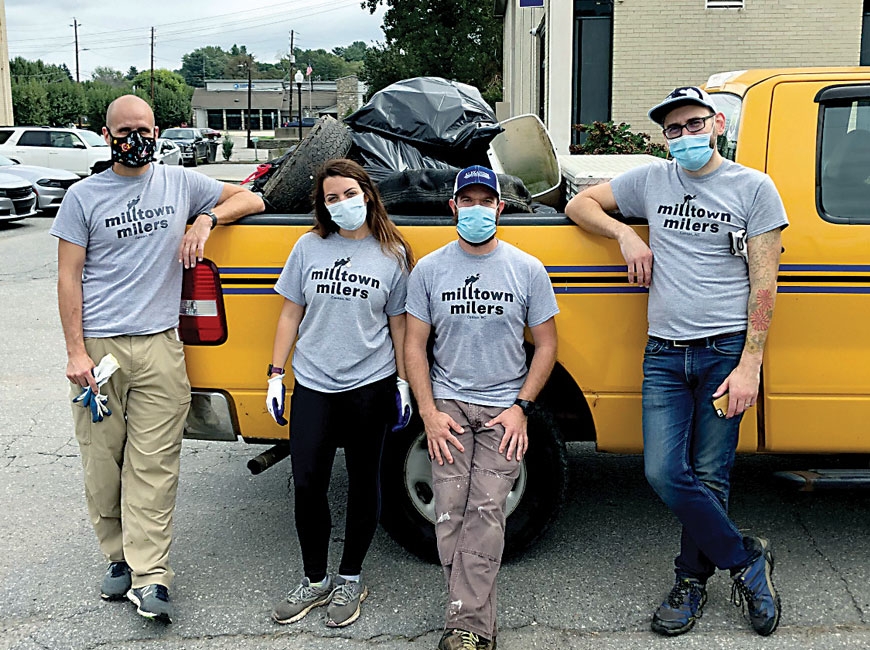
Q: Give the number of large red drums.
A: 0